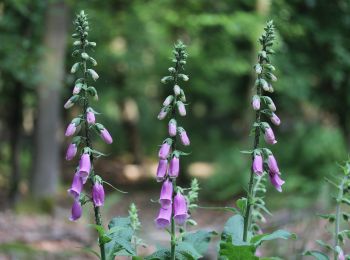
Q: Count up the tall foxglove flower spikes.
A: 3